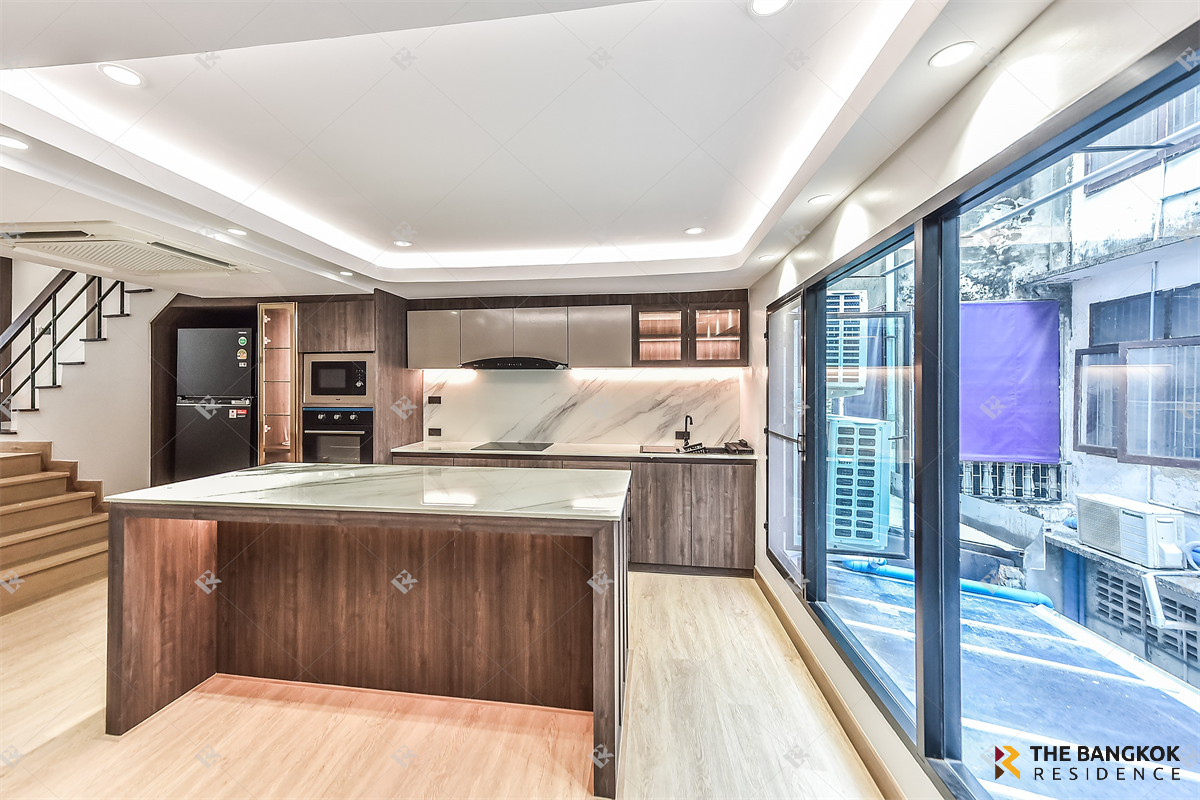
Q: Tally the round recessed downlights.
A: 10